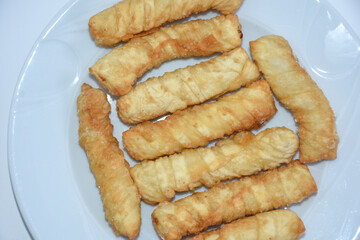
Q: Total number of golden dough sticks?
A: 9